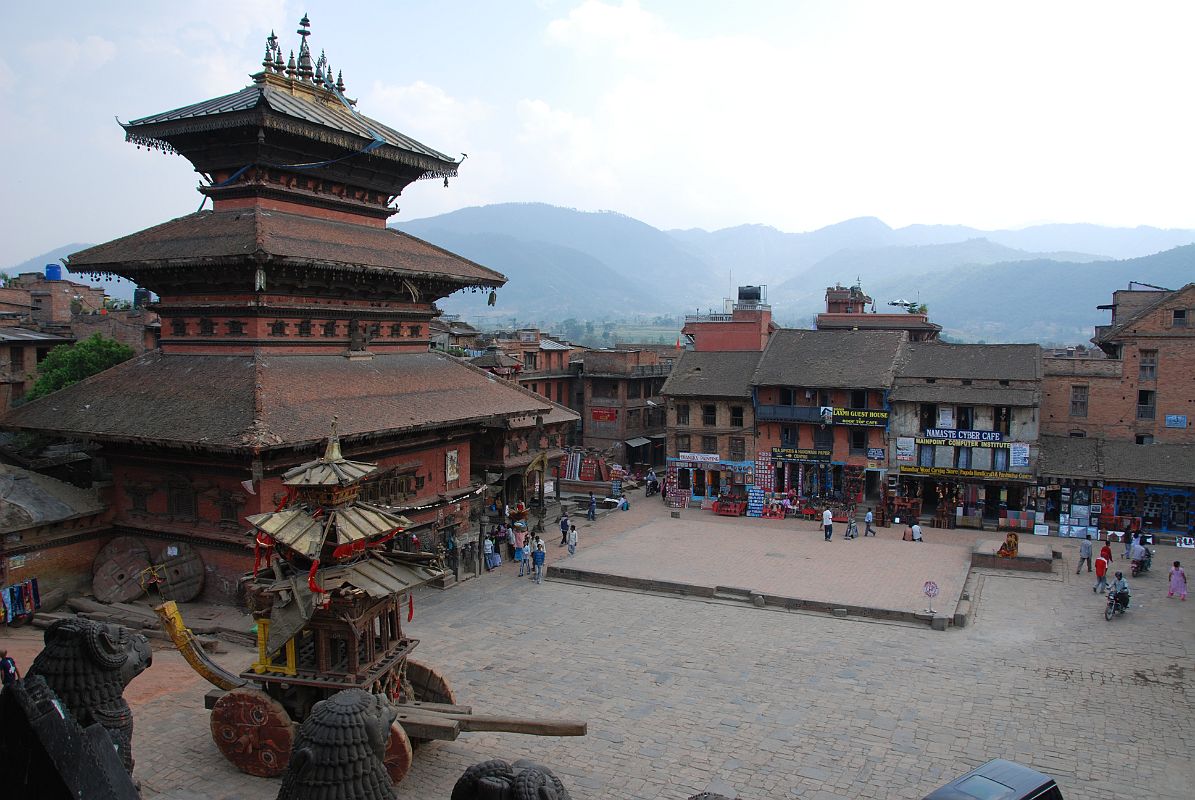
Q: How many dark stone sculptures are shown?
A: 3